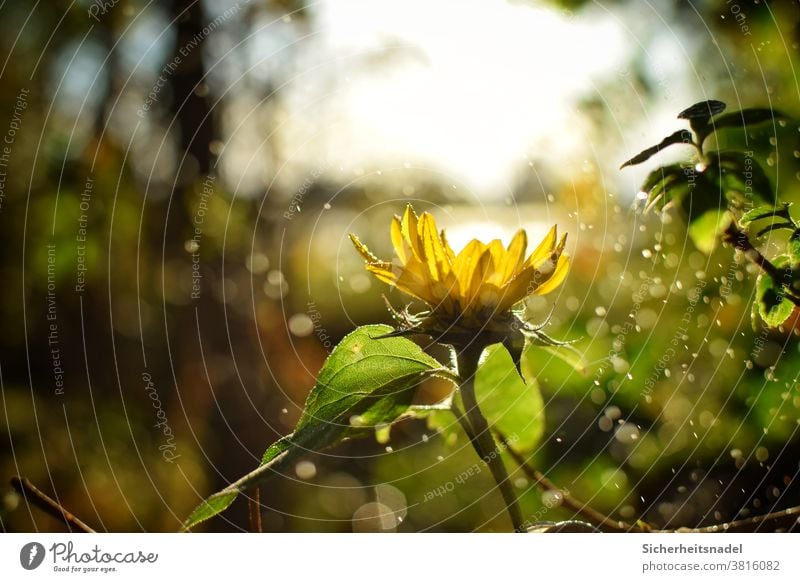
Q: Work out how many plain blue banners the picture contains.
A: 0